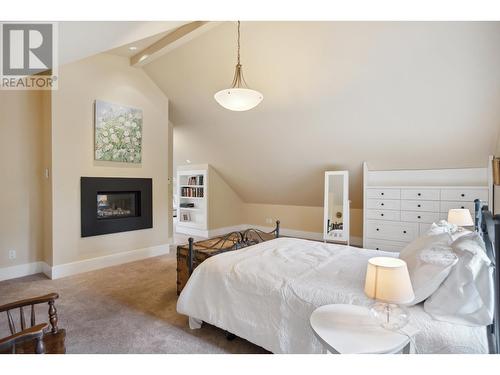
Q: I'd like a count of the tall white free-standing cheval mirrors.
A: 1